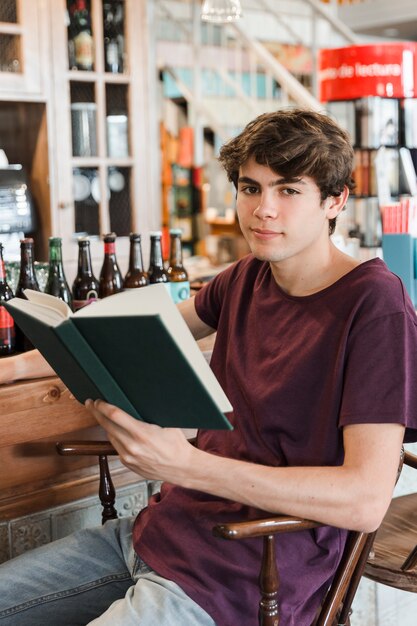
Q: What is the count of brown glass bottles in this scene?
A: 7